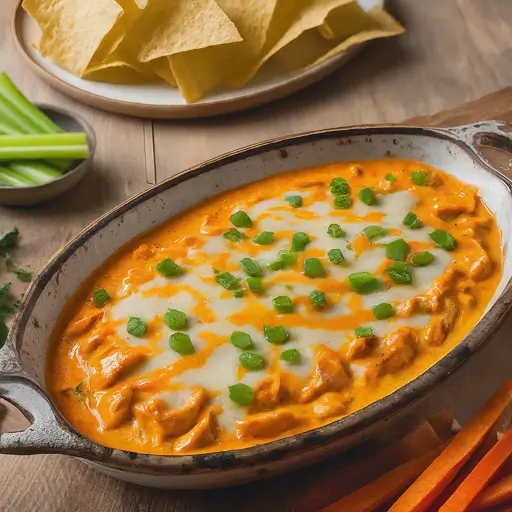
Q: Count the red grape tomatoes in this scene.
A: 0